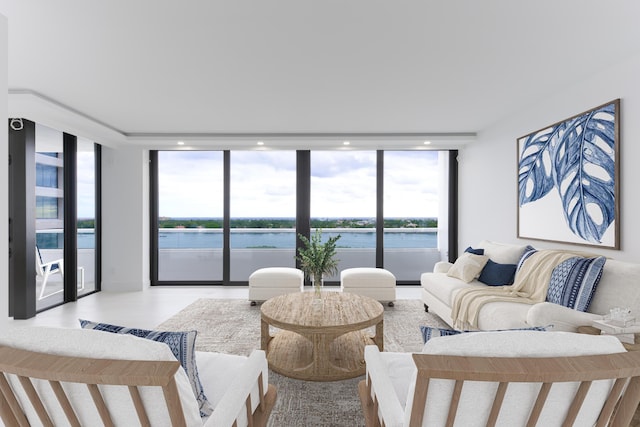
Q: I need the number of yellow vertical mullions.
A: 0